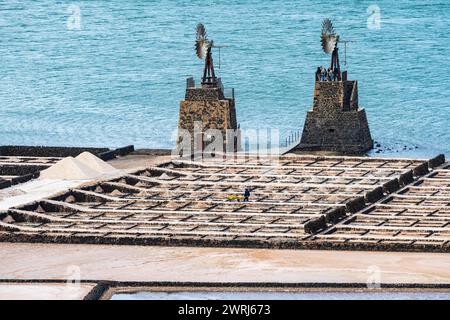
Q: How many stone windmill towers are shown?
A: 2